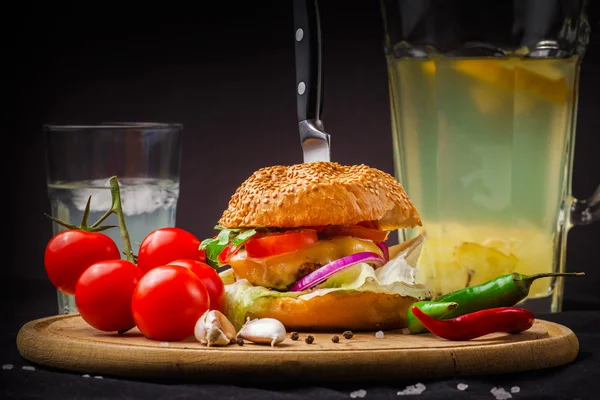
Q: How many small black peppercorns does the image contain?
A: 5